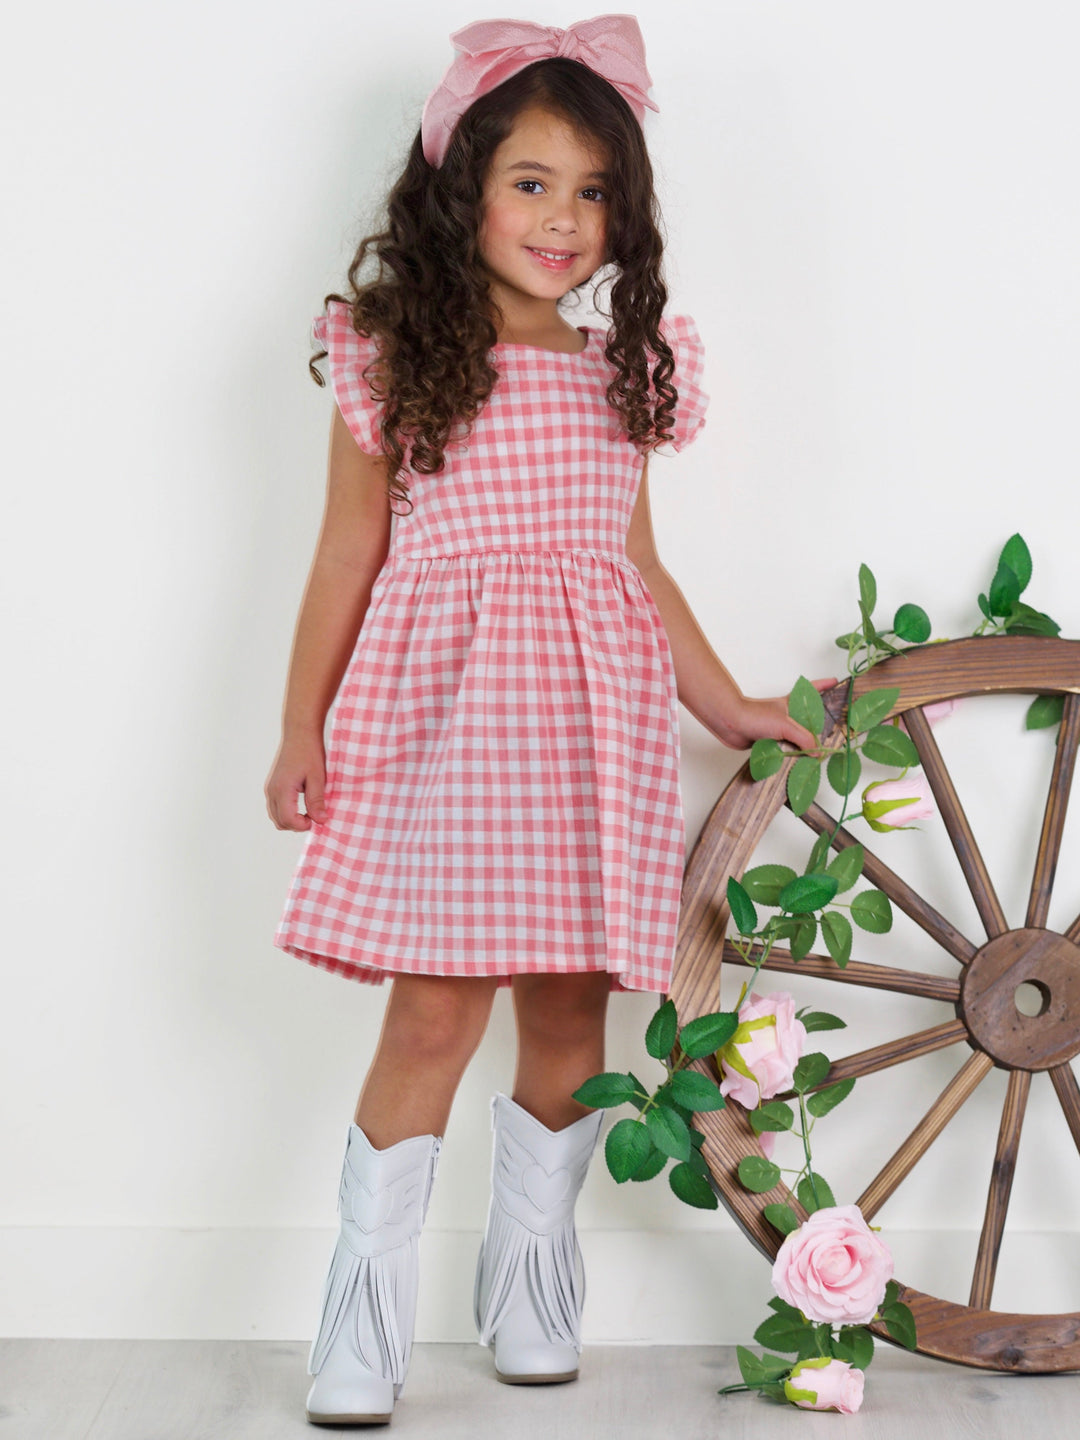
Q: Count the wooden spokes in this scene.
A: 9